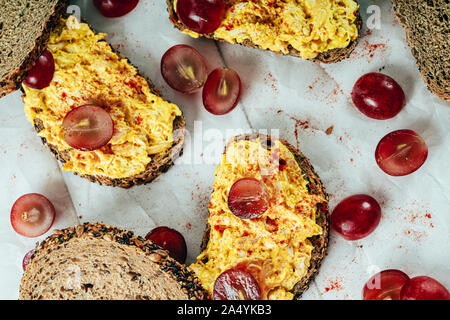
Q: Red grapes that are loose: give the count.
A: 11